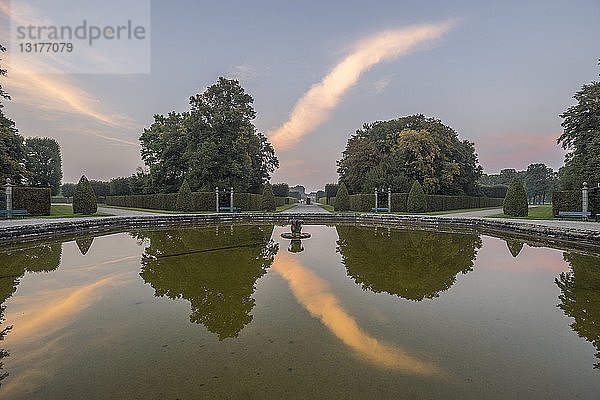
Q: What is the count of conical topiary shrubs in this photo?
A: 6